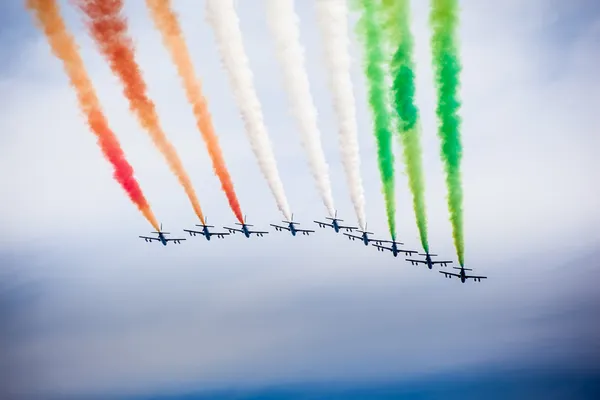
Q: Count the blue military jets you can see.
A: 9